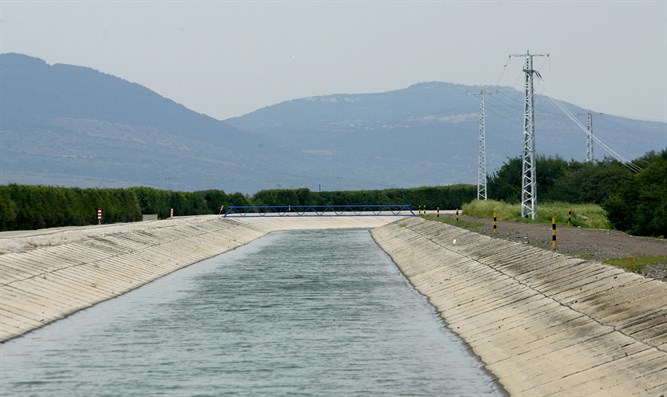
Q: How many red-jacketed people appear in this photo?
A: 0